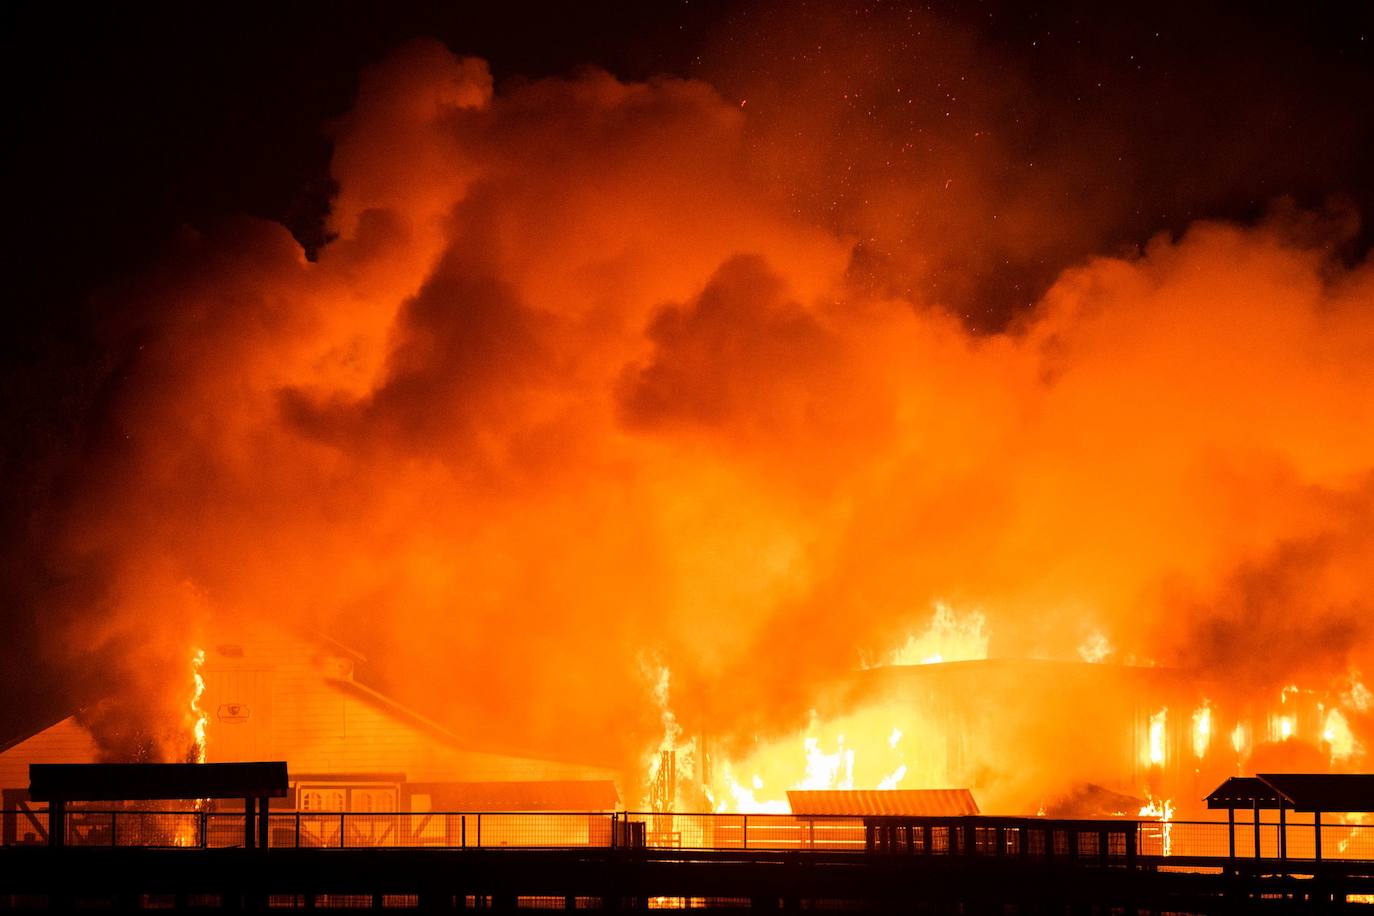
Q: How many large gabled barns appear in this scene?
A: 1